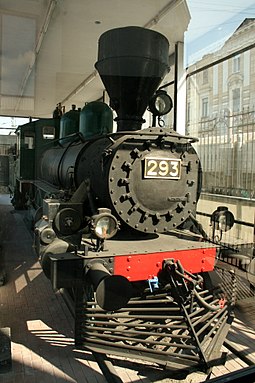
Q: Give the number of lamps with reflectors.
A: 3